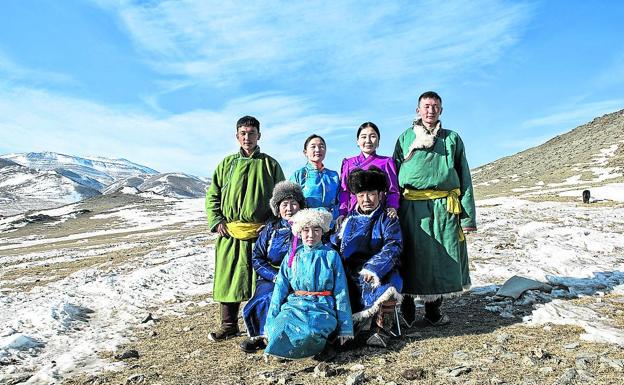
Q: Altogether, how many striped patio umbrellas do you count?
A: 0